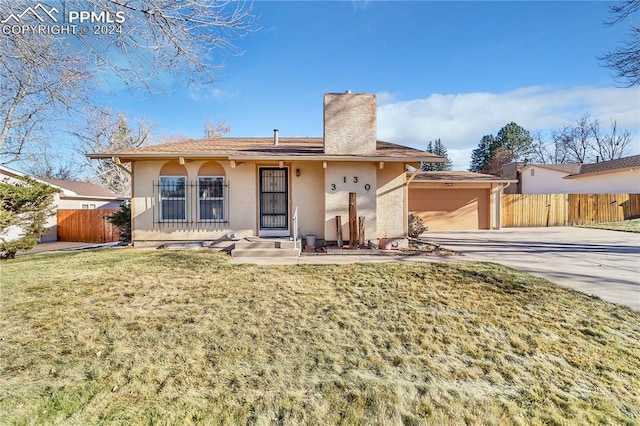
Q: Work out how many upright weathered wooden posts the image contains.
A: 3